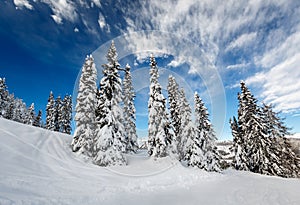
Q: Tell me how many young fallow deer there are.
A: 0